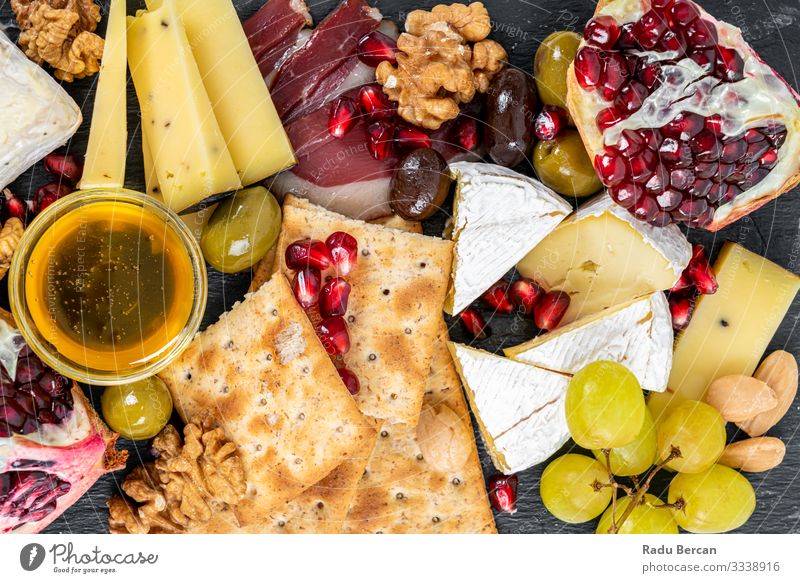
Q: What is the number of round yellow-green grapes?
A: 6